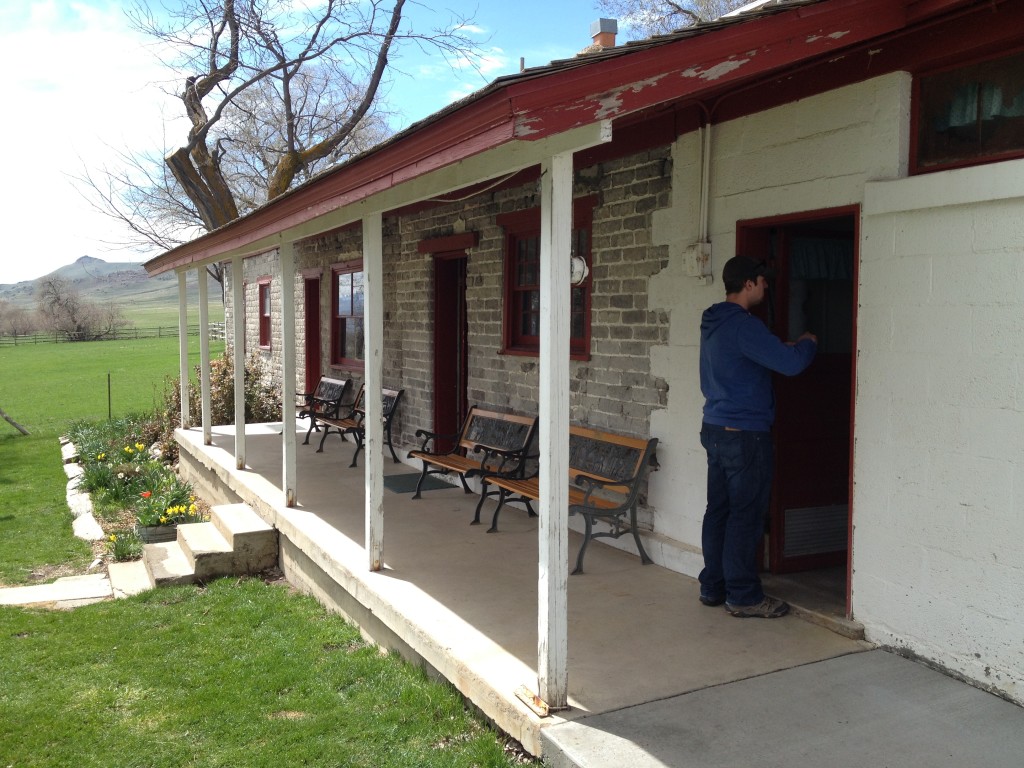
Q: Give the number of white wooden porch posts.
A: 6